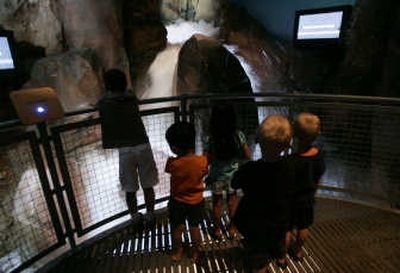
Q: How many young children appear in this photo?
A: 5